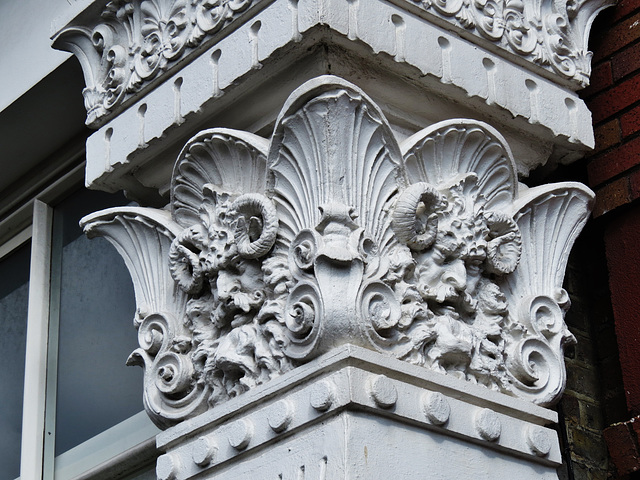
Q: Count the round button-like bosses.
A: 9